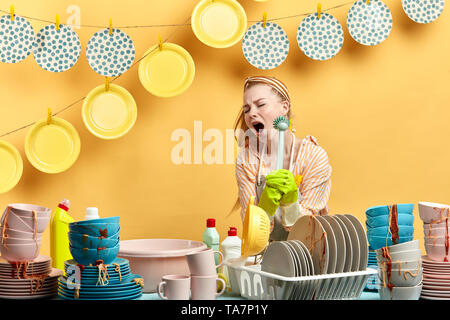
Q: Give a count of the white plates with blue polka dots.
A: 7